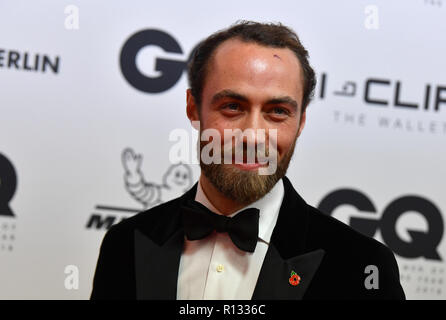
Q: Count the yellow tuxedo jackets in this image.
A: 0